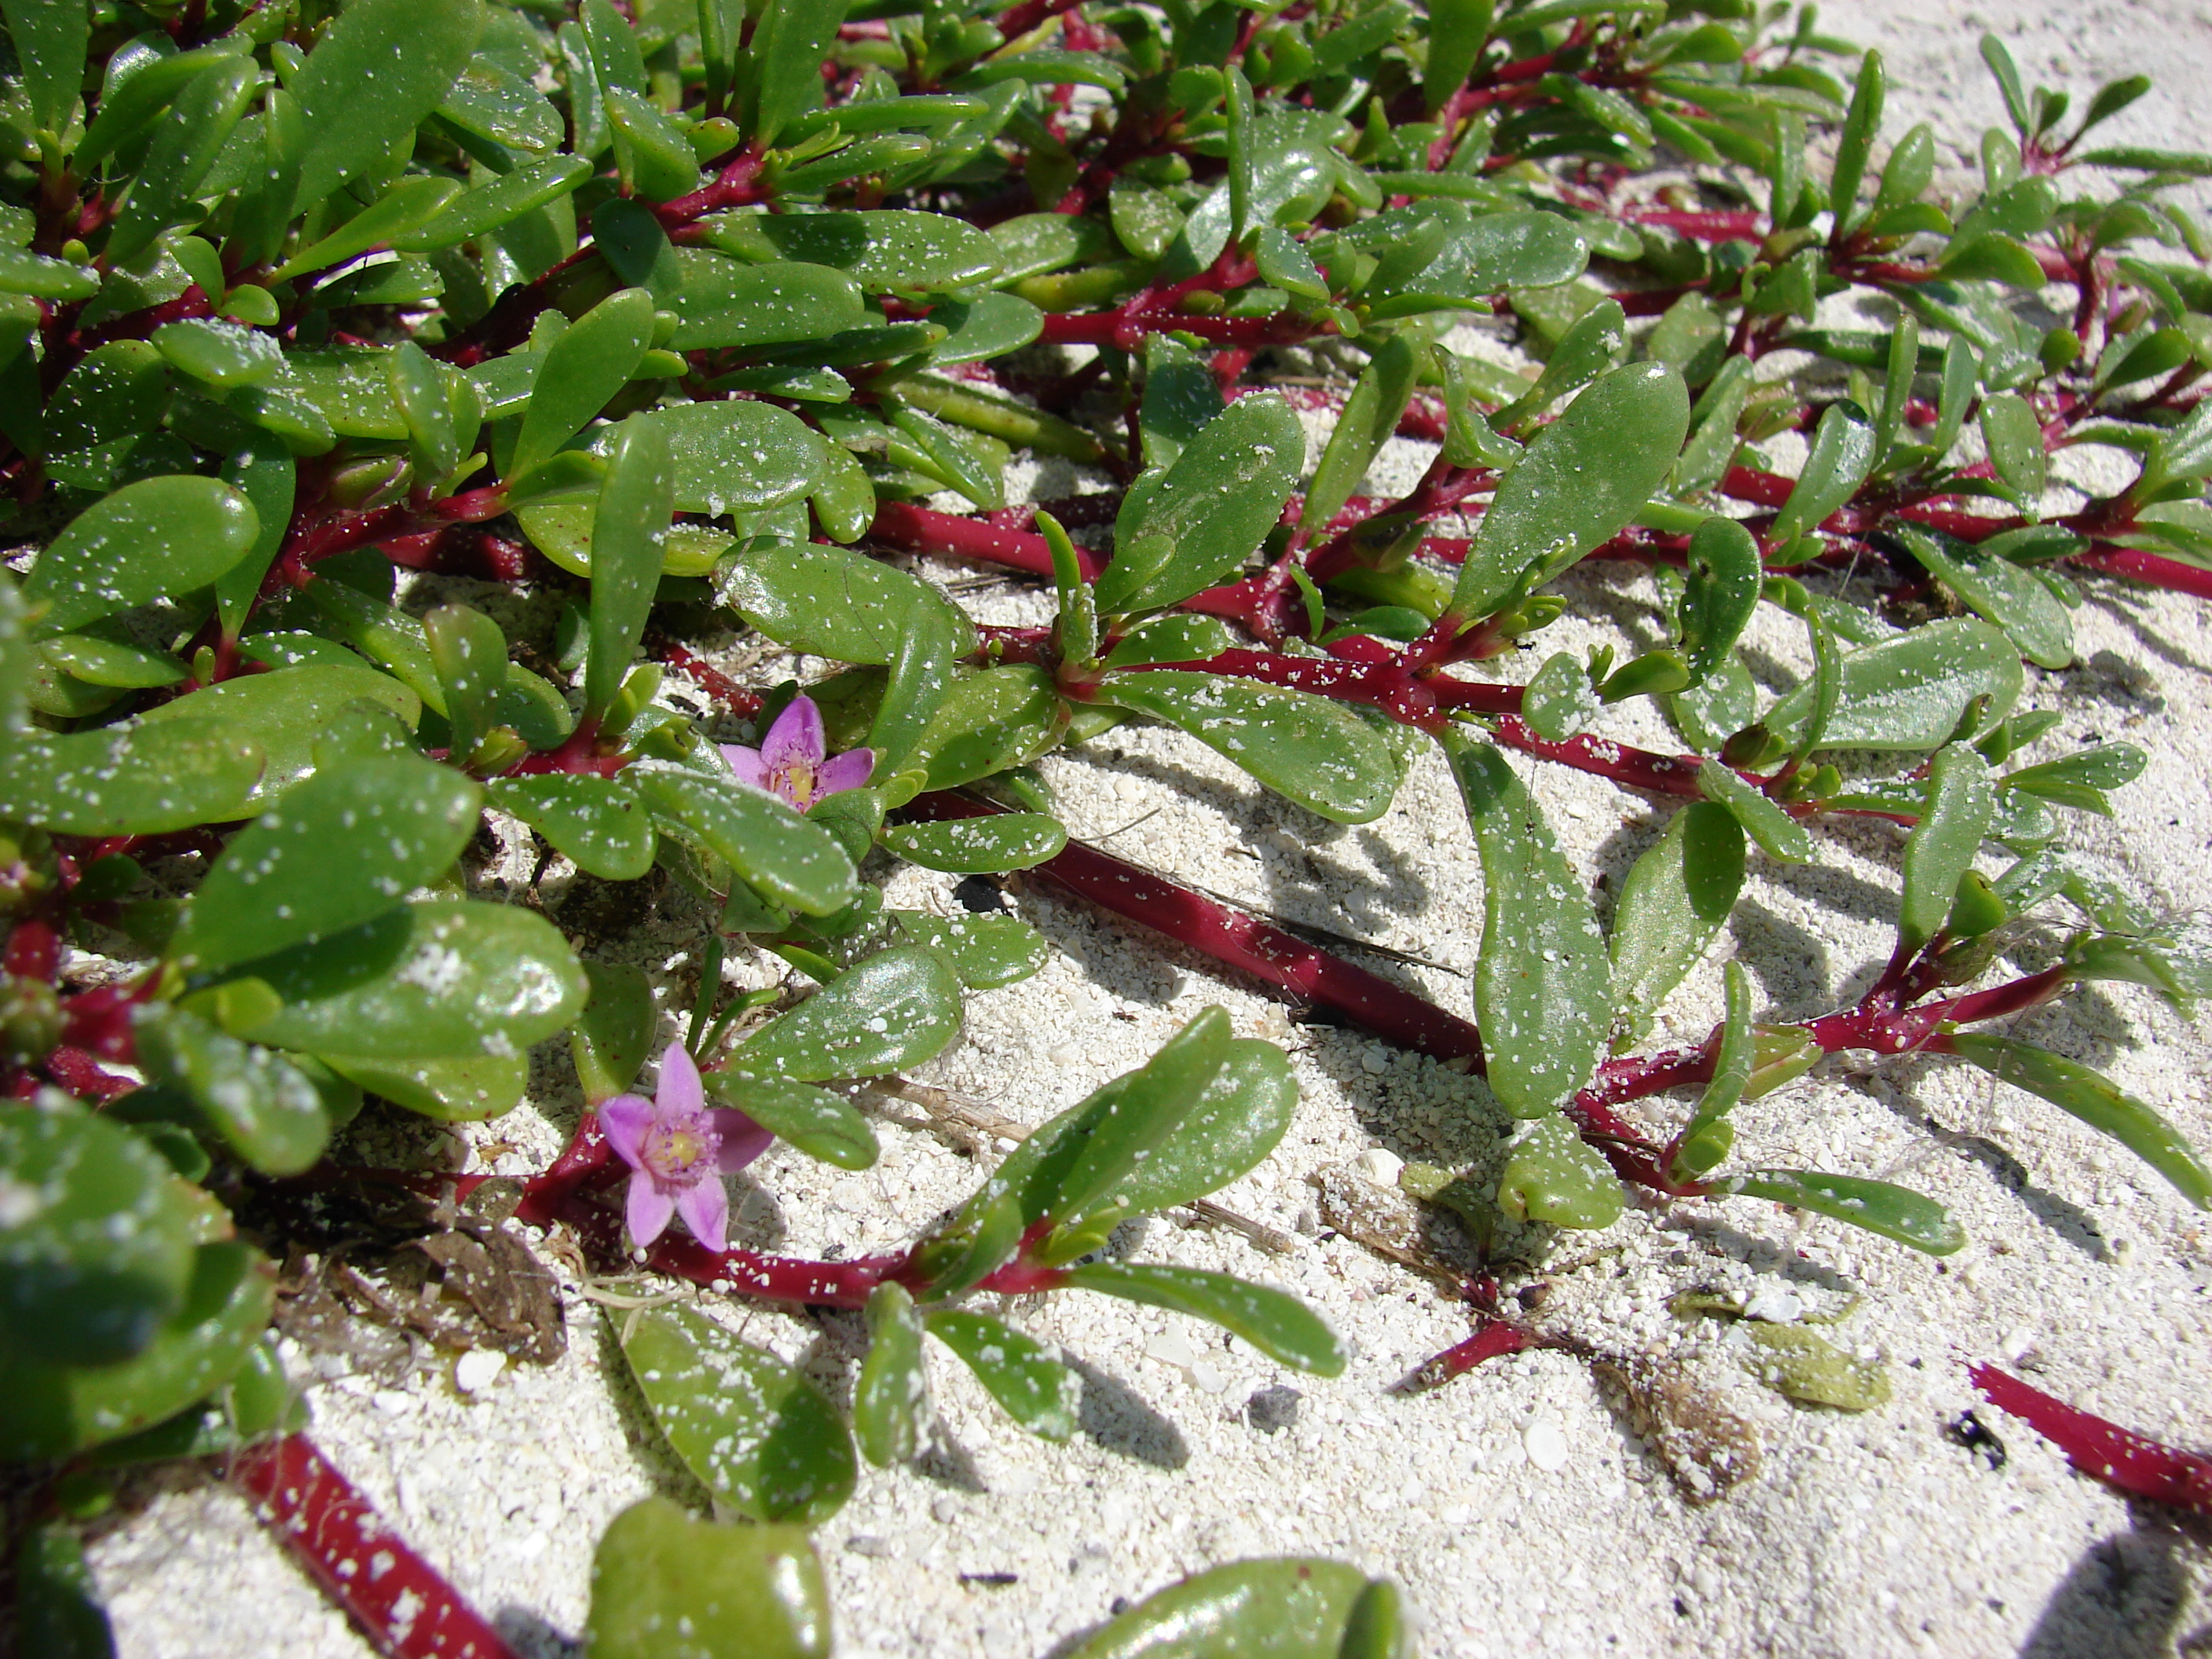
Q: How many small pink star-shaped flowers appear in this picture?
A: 2